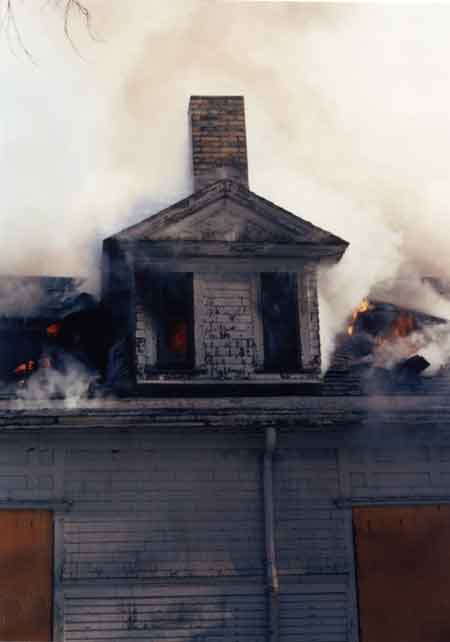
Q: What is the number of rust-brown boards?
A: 2